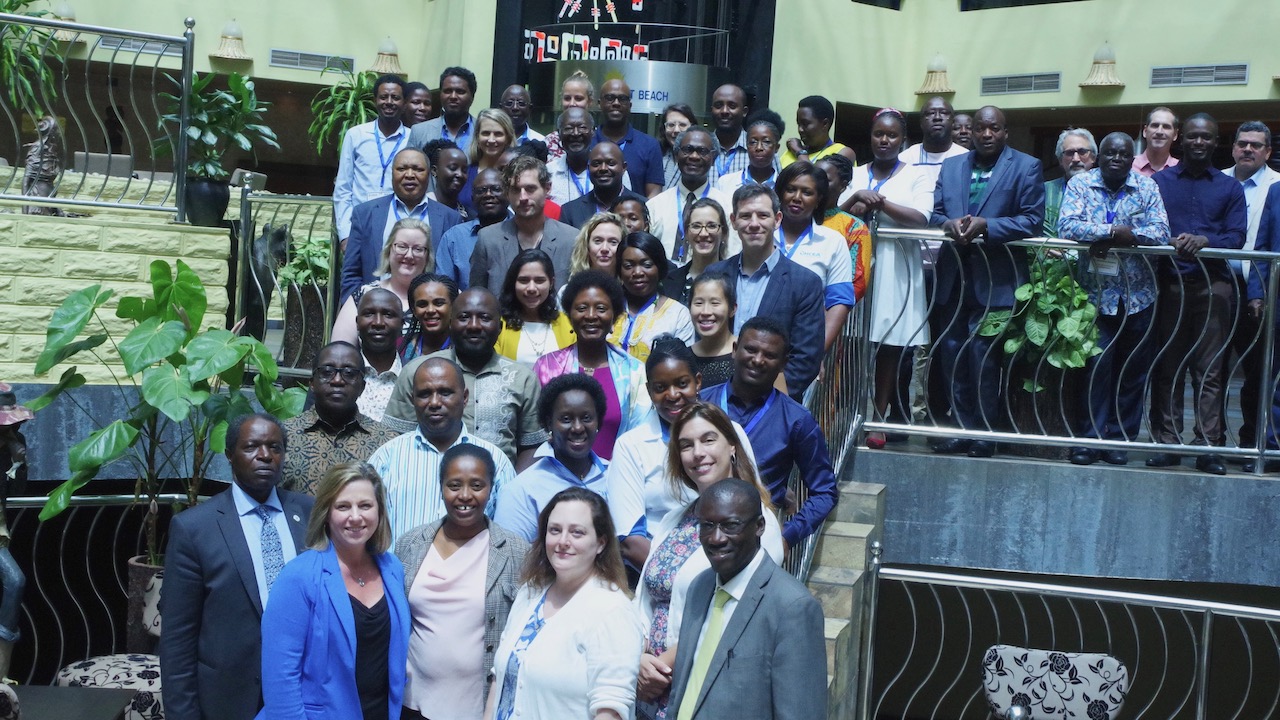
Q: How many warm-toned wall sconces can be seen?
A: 5